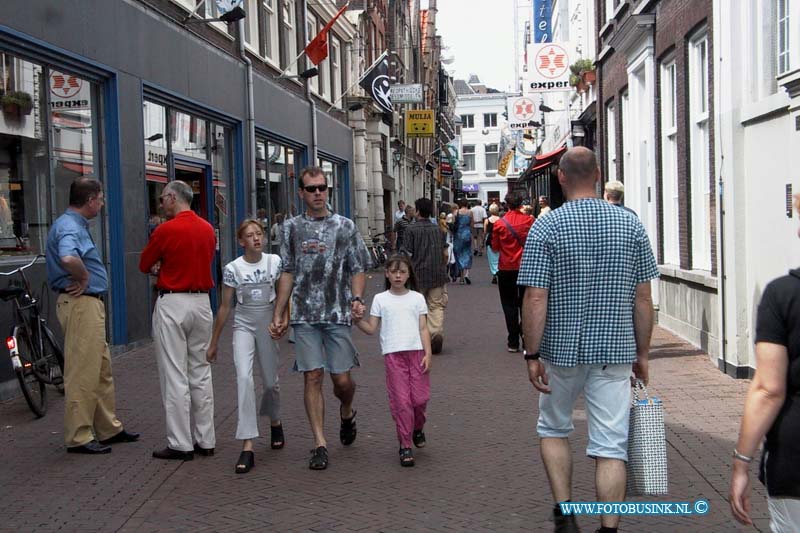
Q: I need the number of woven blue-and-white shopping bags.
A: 1